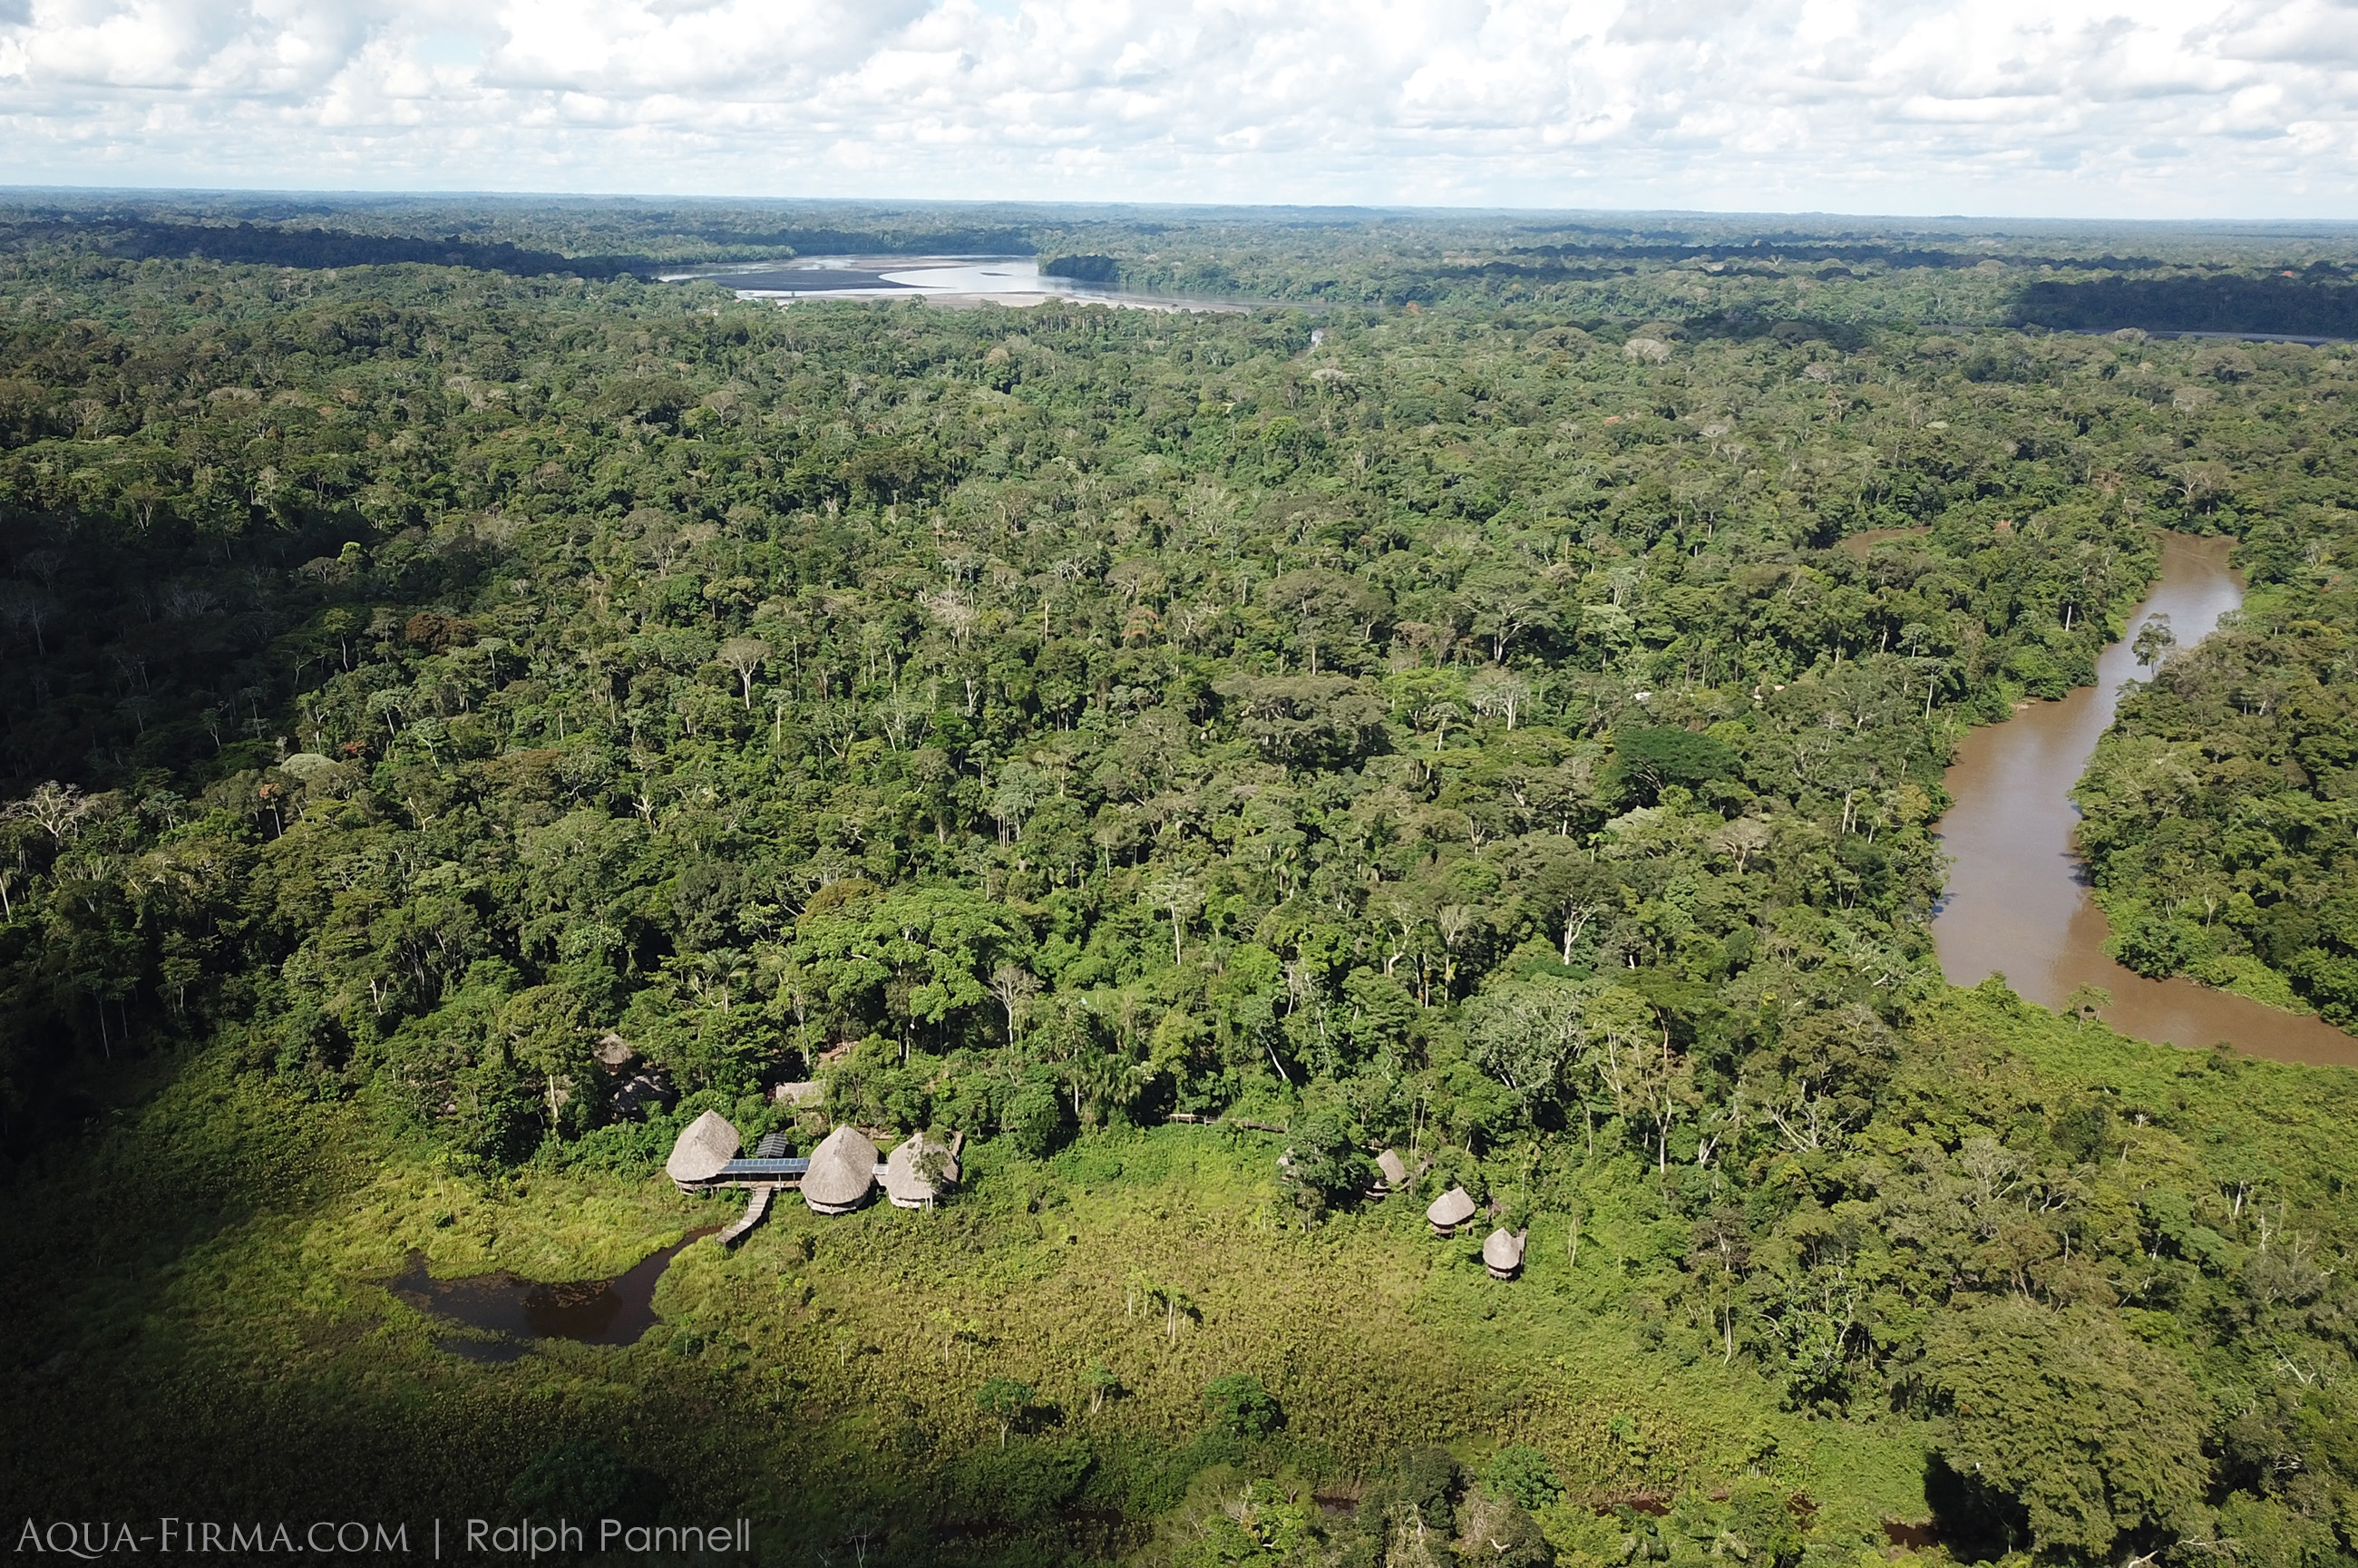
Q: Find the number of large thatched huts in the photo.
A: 3